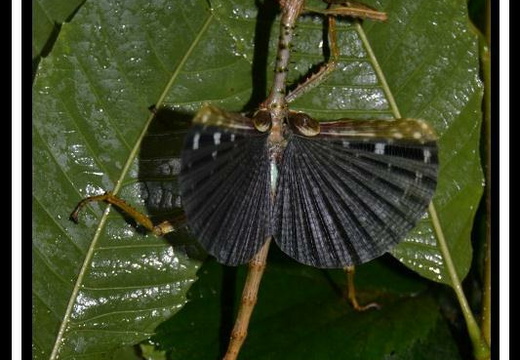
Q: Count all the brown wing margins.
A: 2